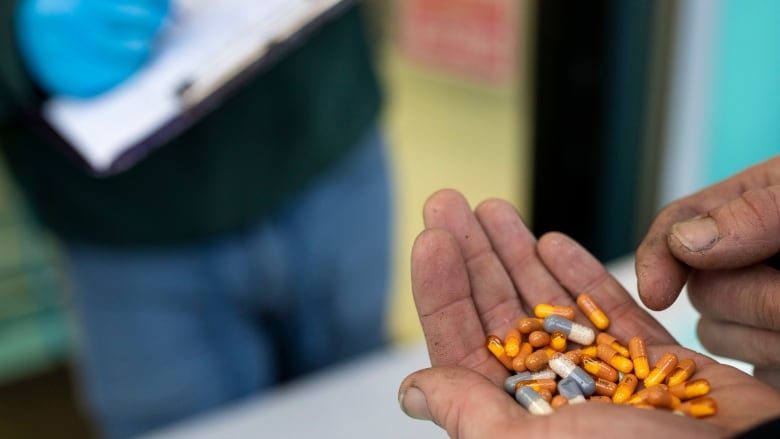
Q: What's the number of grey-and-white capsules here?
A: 5